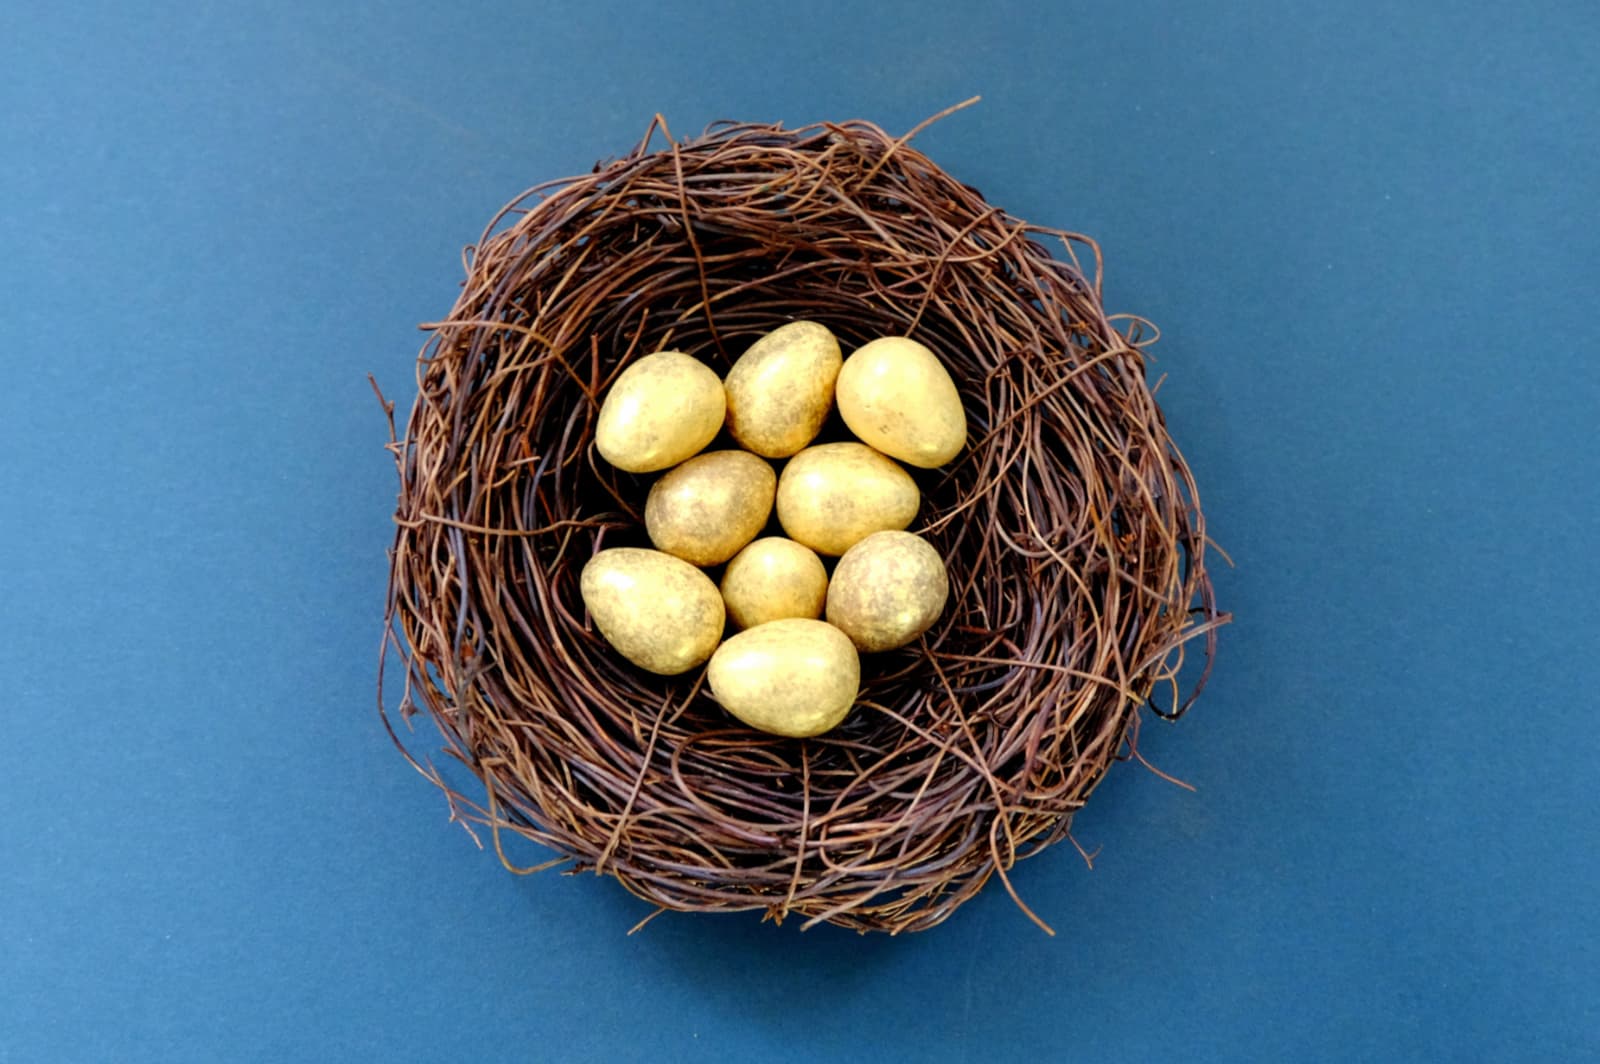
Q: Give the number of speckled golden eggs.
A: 9